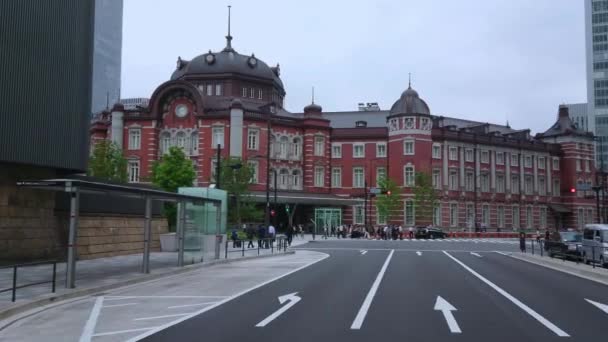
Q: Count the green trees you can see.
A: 5